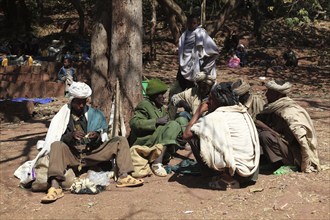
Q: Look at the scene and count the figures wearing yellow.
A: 1